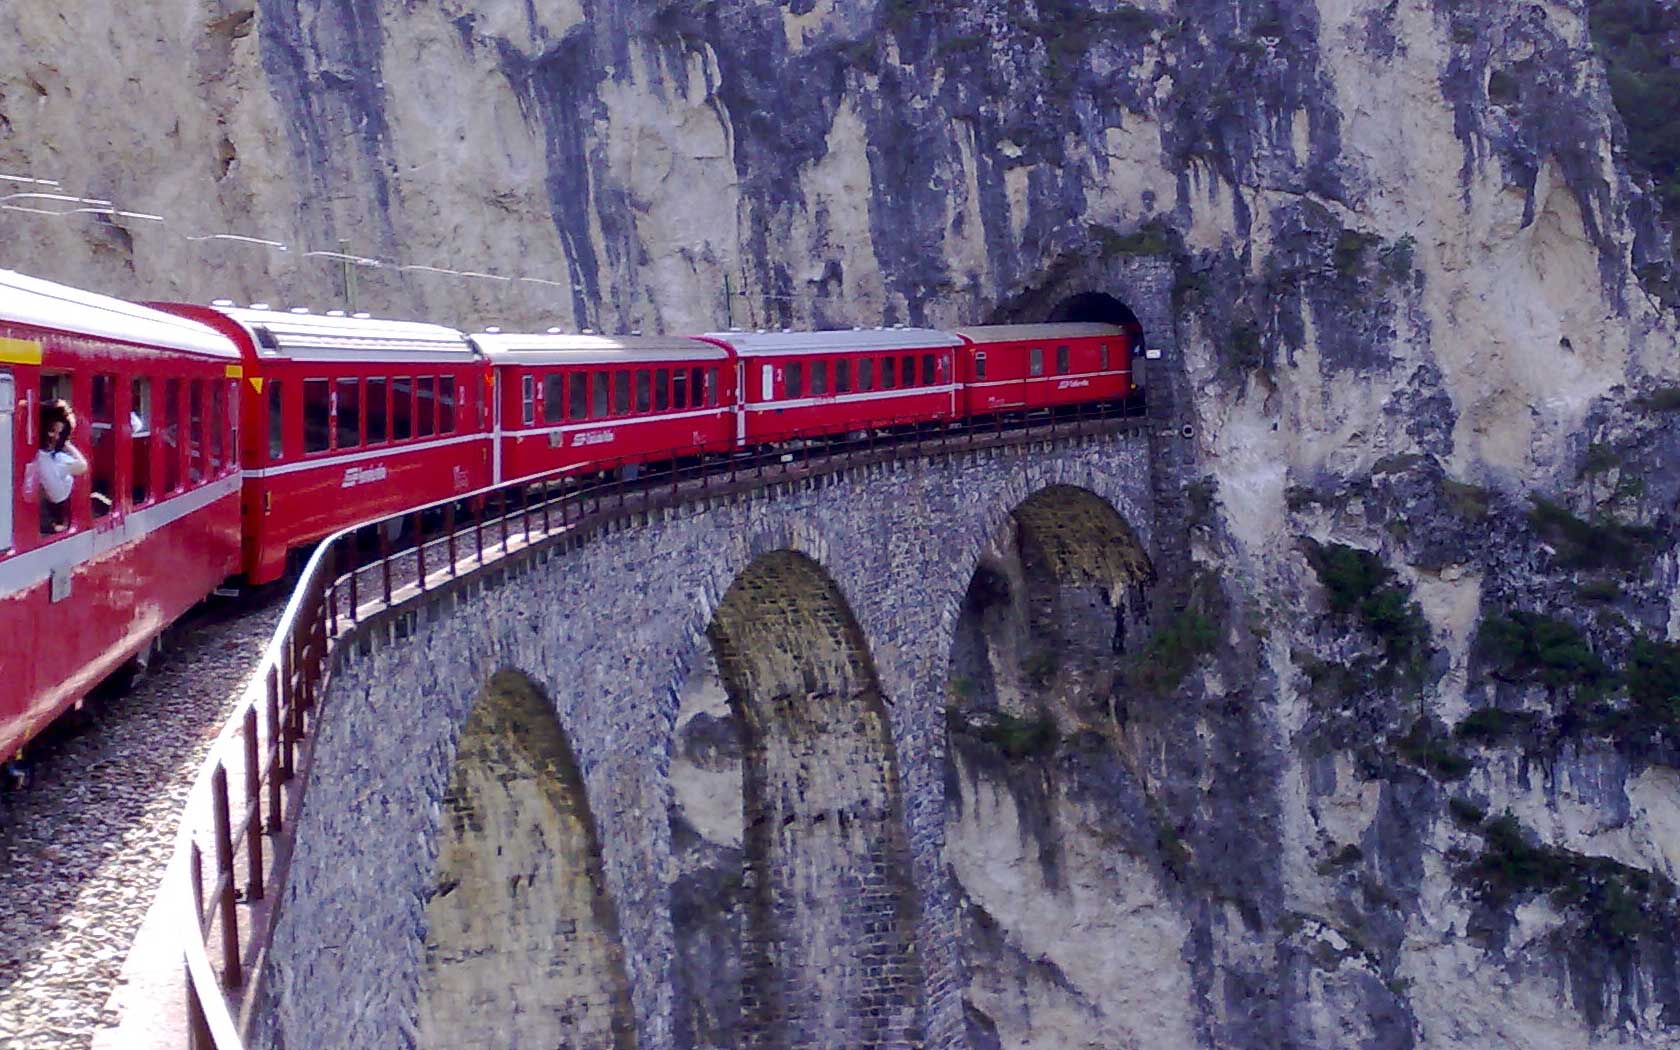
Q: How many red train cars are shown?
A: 5